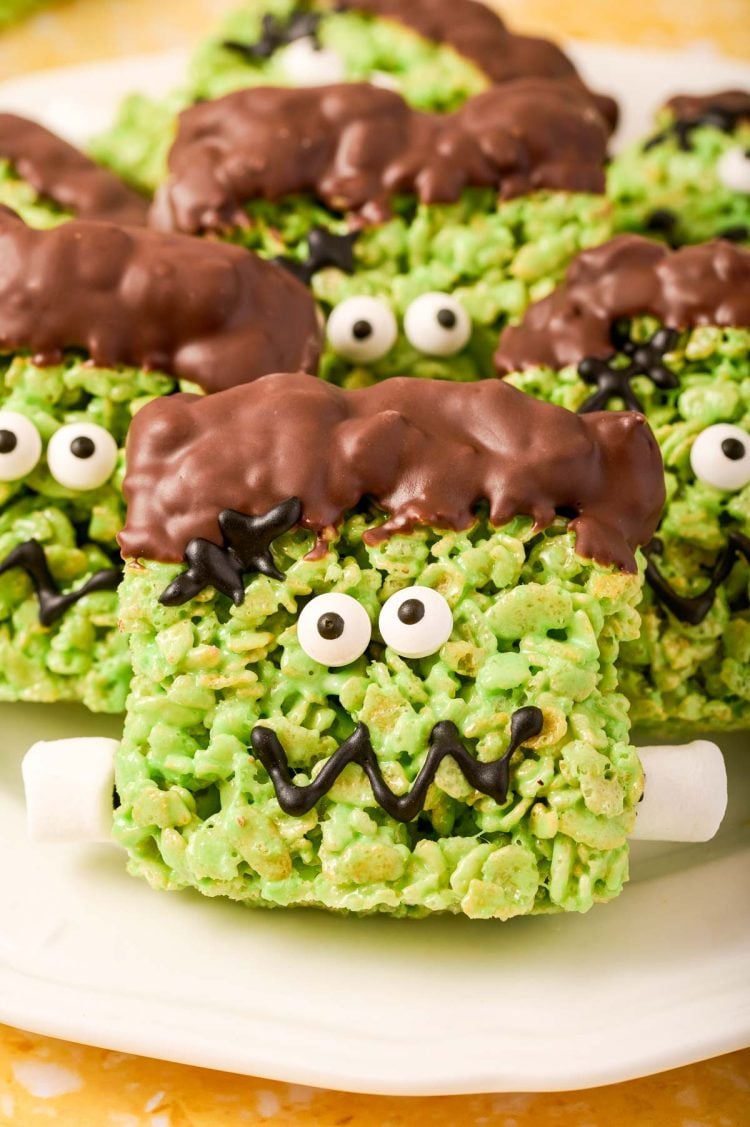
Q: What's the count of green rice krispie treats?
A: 7